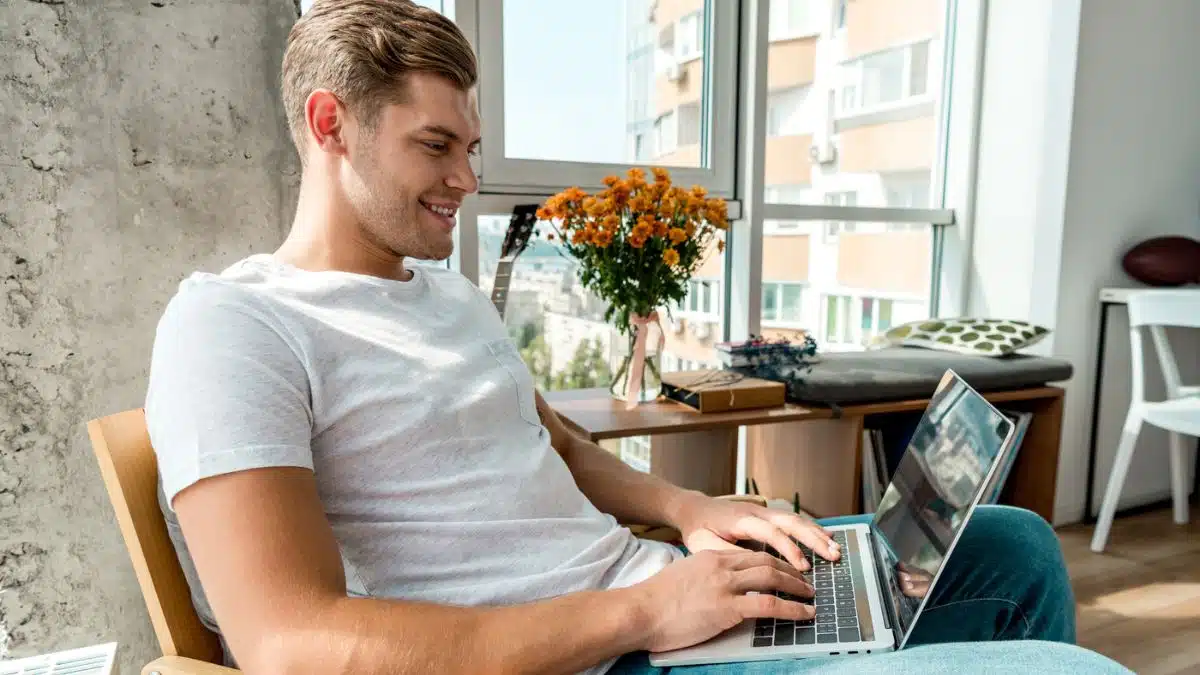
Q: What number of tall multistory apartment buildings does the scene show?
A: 1